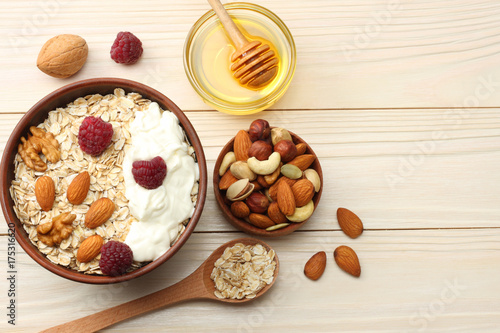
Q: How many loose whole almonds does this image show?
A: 3